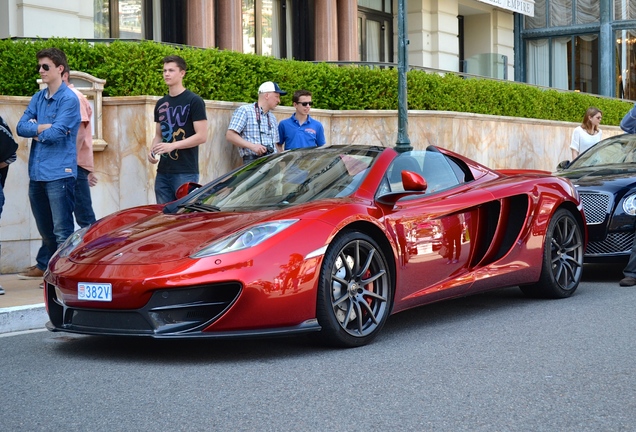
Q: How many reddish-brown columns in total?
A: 4